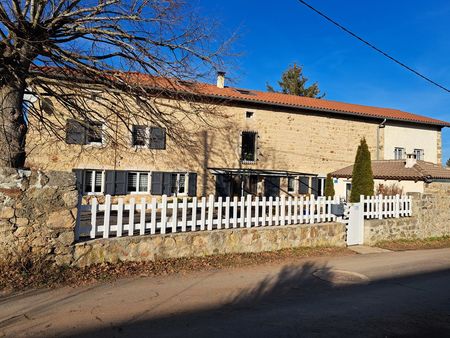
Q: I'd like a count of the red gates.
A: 0